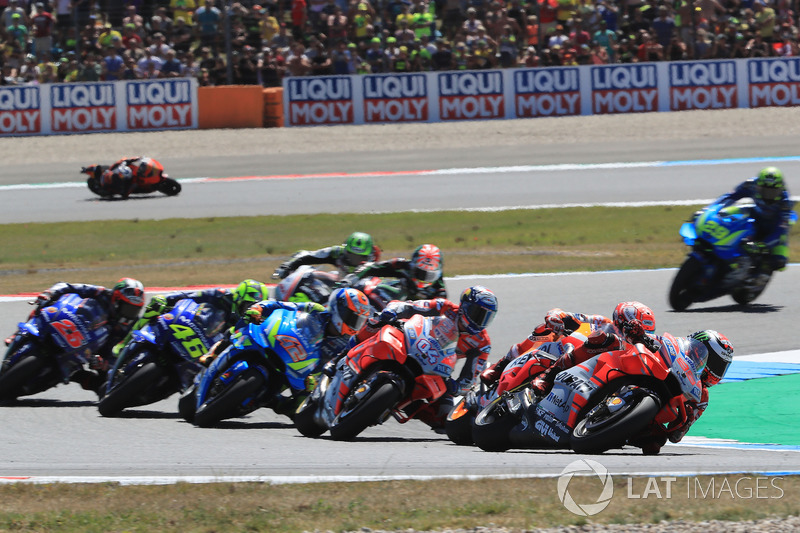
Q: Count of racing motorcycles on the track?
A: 10